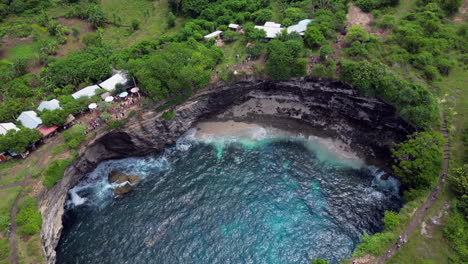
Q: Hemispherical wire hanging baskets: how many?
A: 0